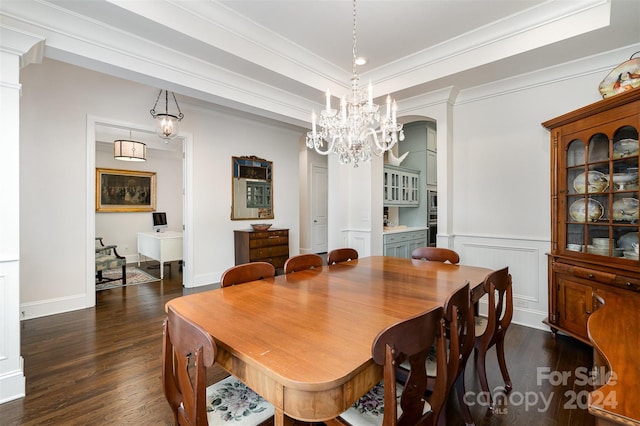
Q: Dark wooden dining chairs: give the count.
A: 8